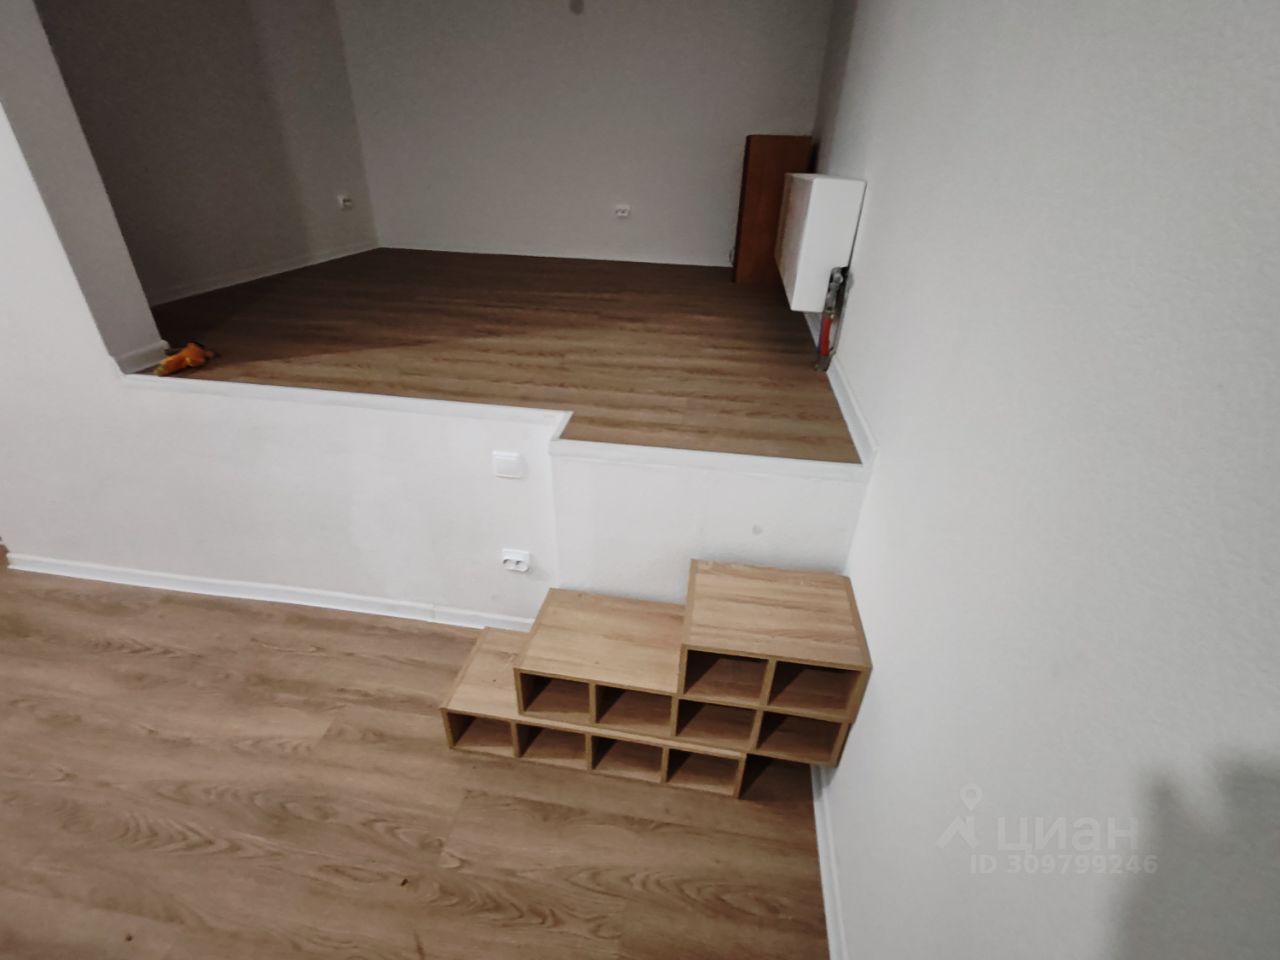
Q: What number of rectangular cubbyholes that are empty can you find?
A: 10